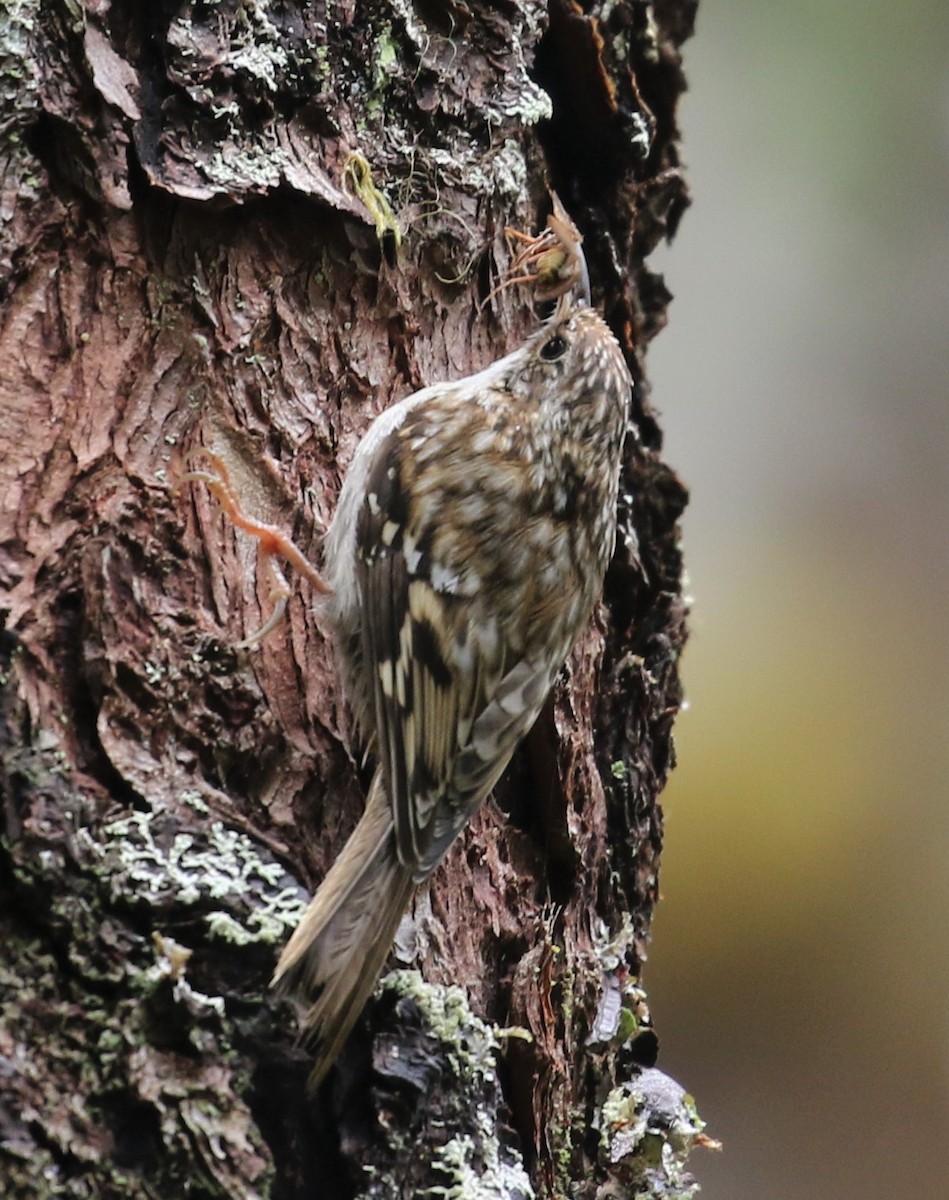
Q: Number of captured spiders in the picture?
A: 1